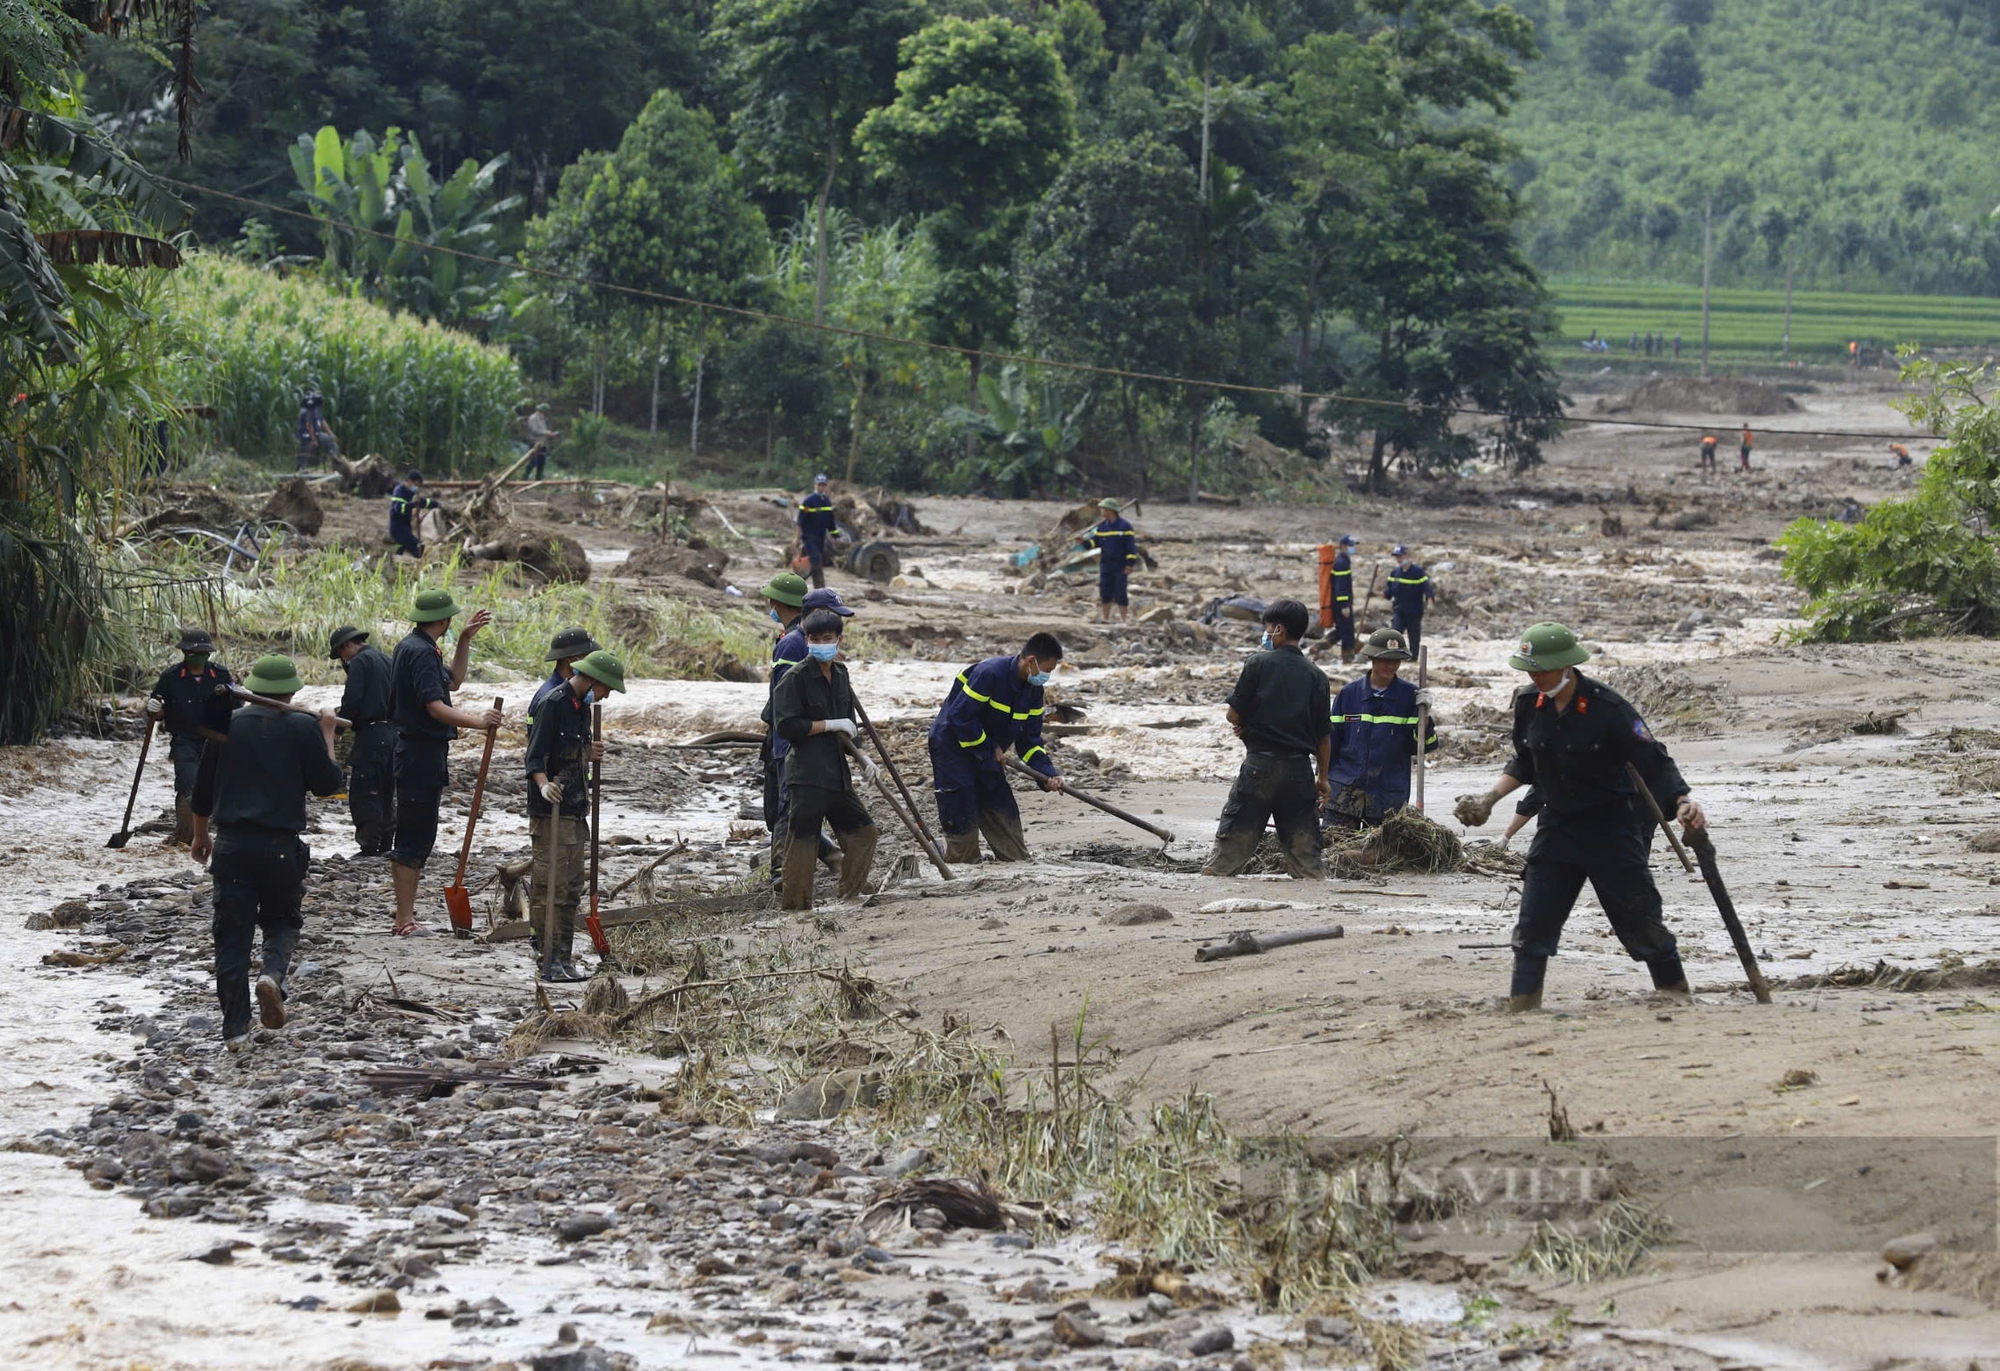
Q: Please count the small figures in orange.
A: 4